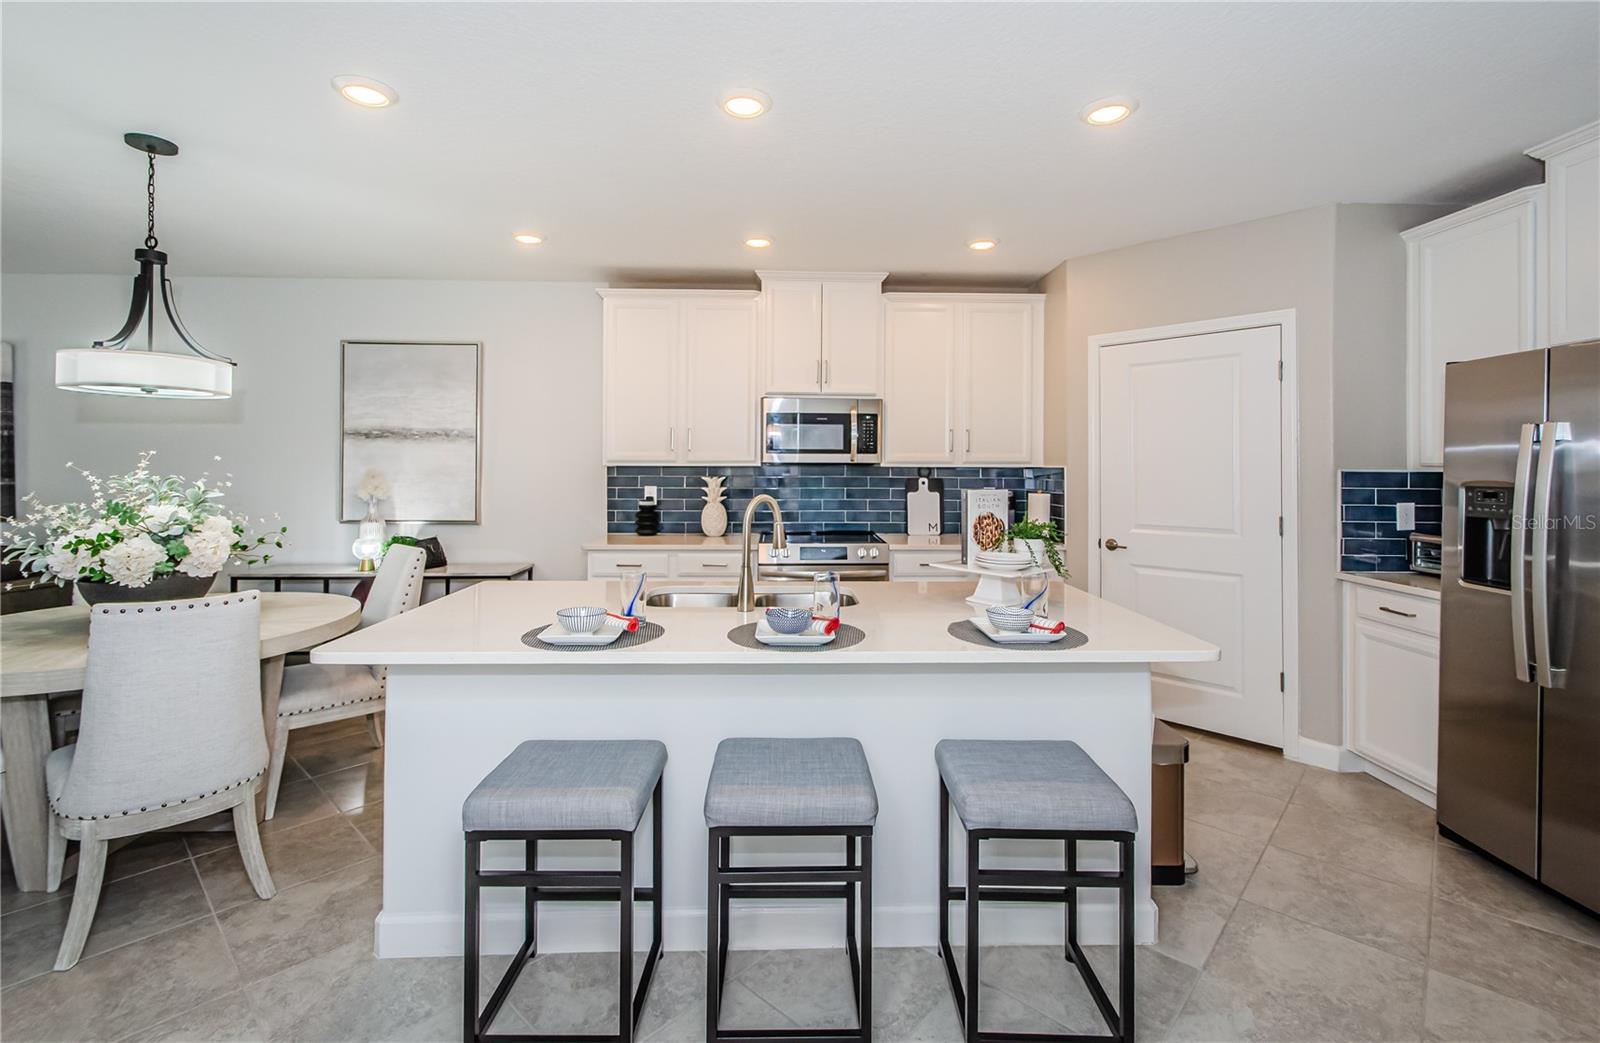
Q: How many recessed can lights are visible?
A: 6